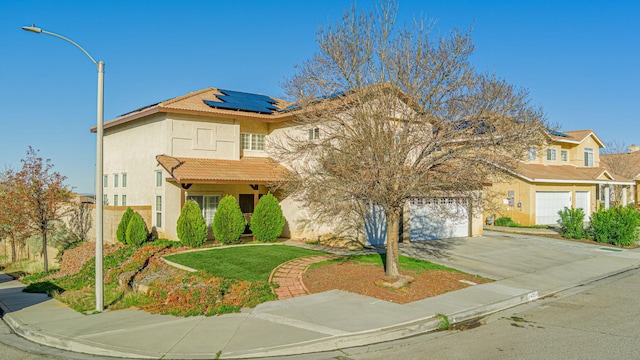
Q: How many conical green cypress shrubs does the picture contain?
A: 5